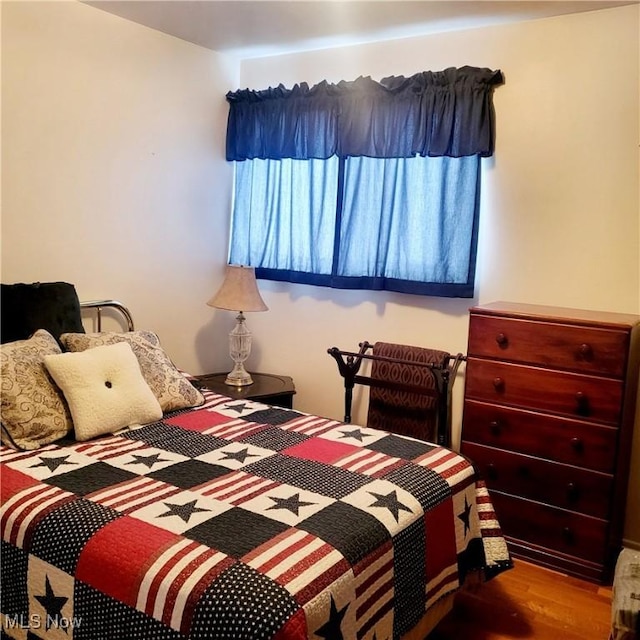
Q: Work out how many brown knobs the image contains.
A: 9